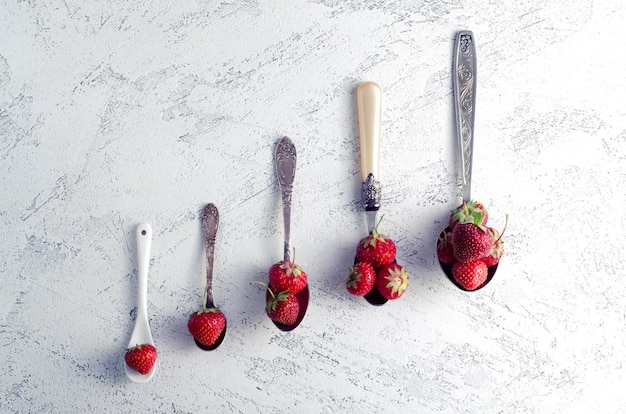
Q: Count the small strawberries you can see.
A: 12